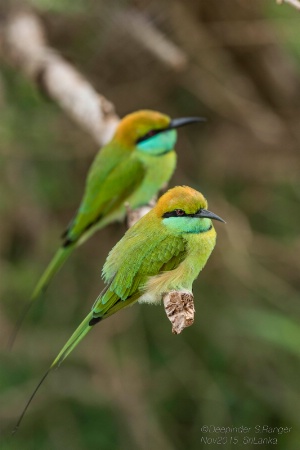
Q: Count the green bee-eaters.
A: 2